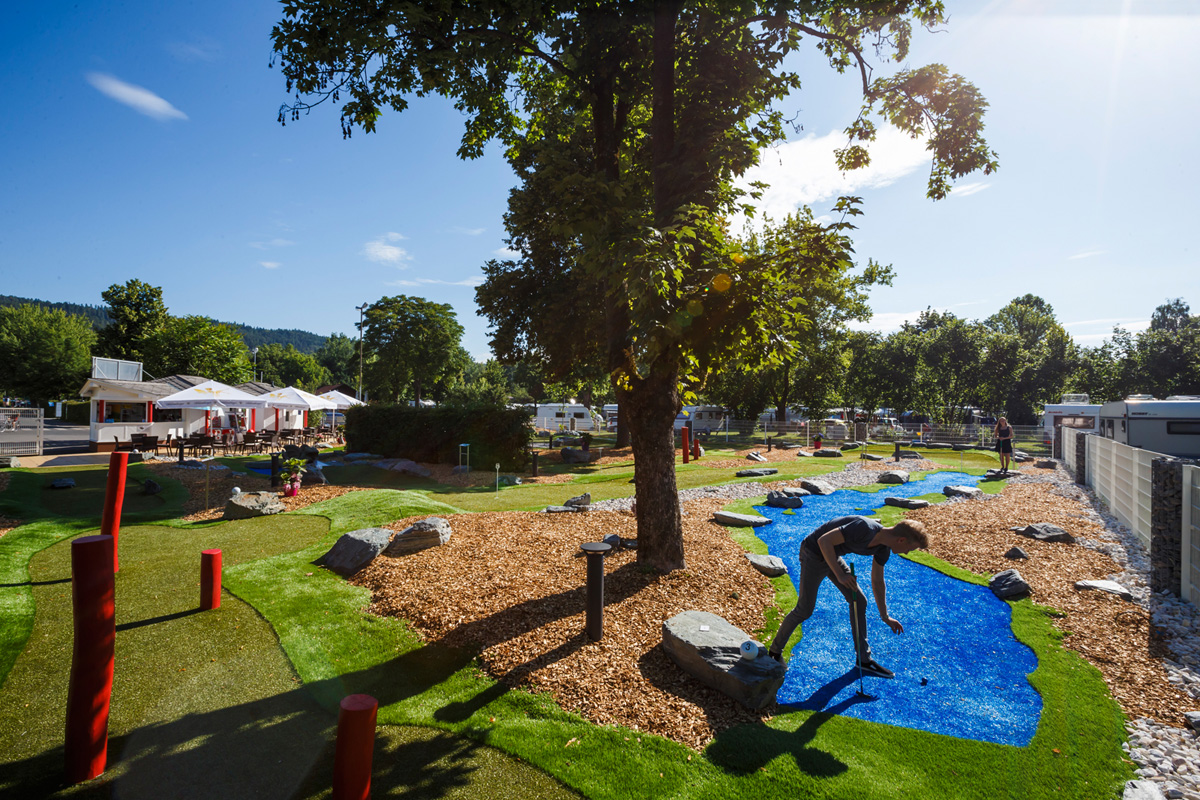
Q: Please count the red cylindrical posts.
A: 6